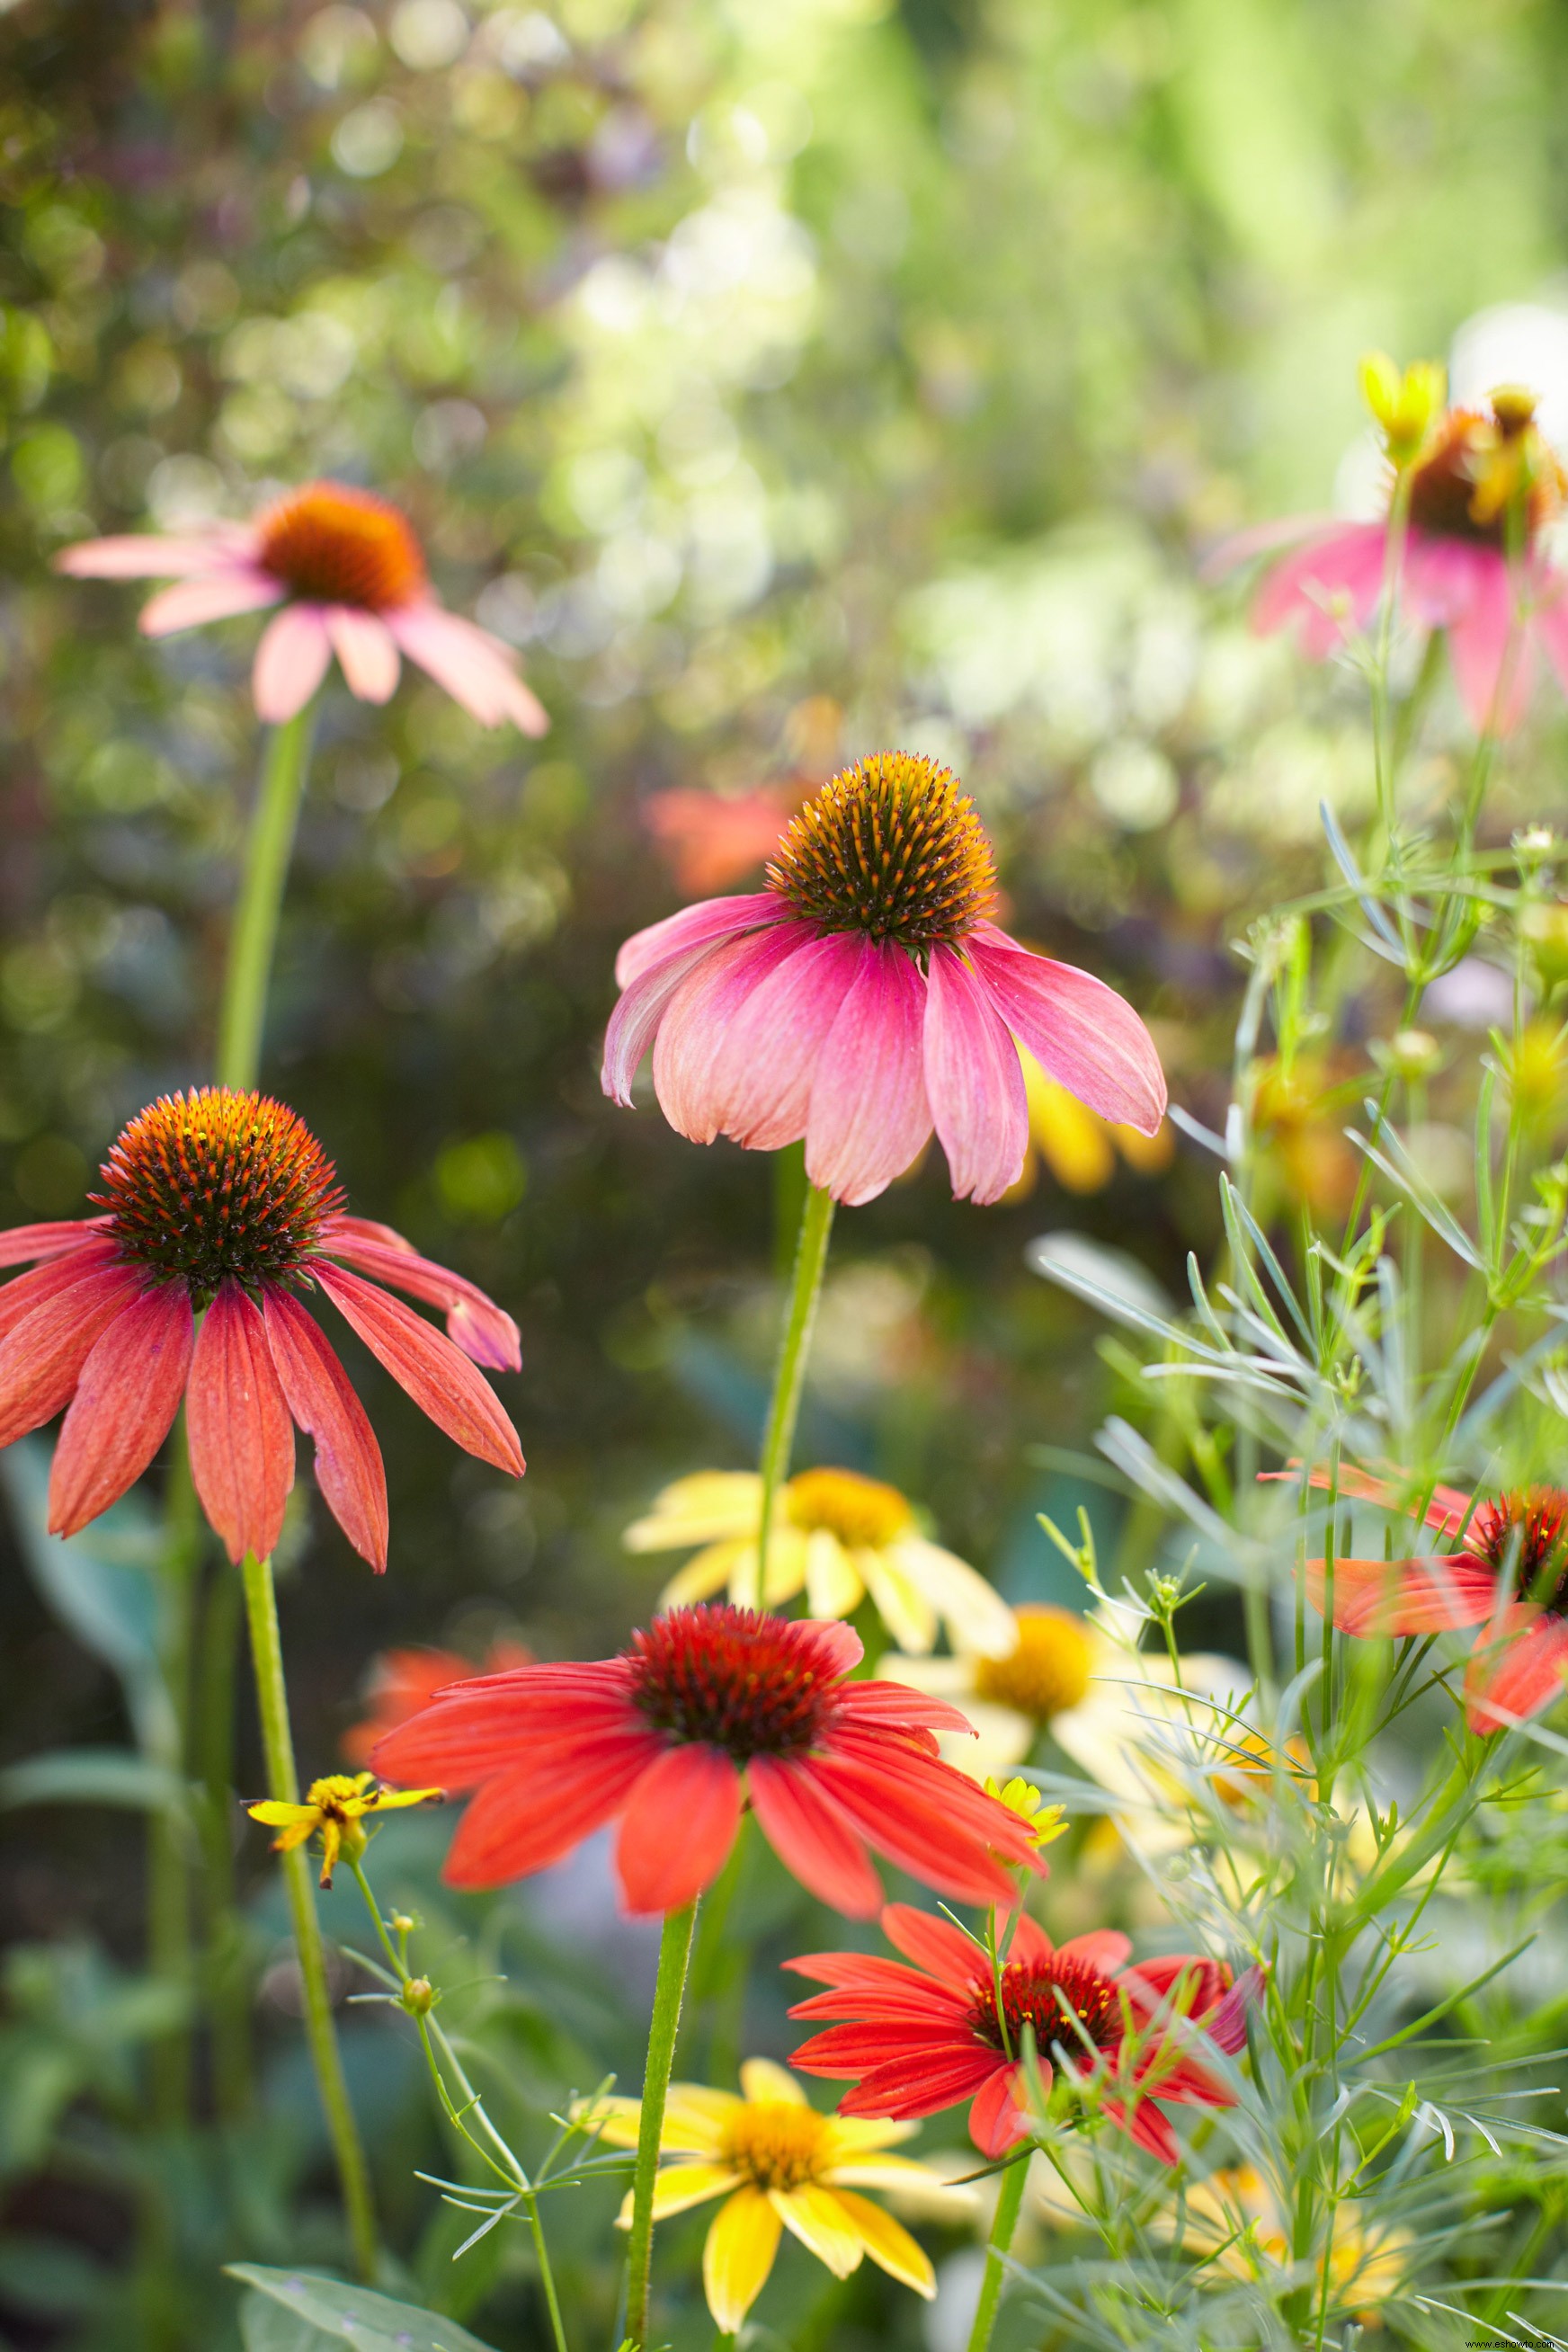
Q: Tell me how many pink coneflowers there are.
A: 3